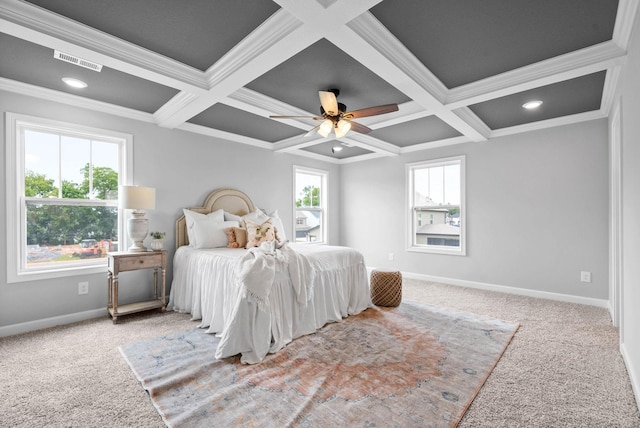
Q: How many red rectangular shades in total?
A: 0